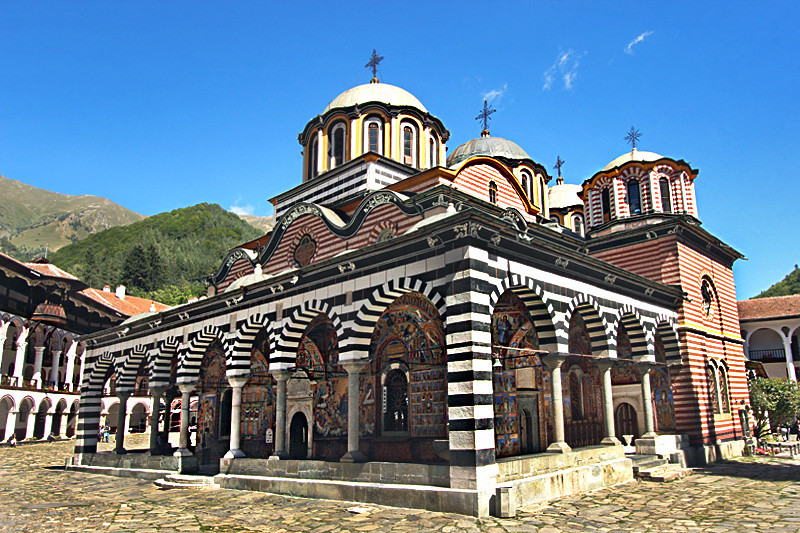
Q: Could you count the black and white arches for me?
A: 11